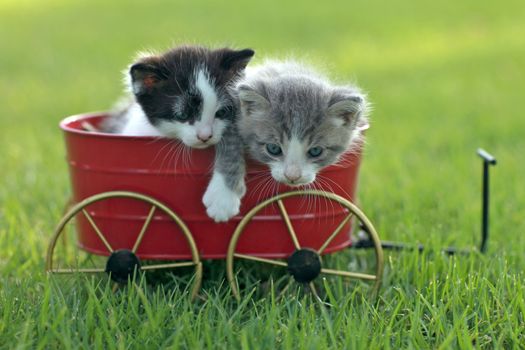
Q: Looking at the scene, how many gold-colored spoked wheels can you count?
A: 2